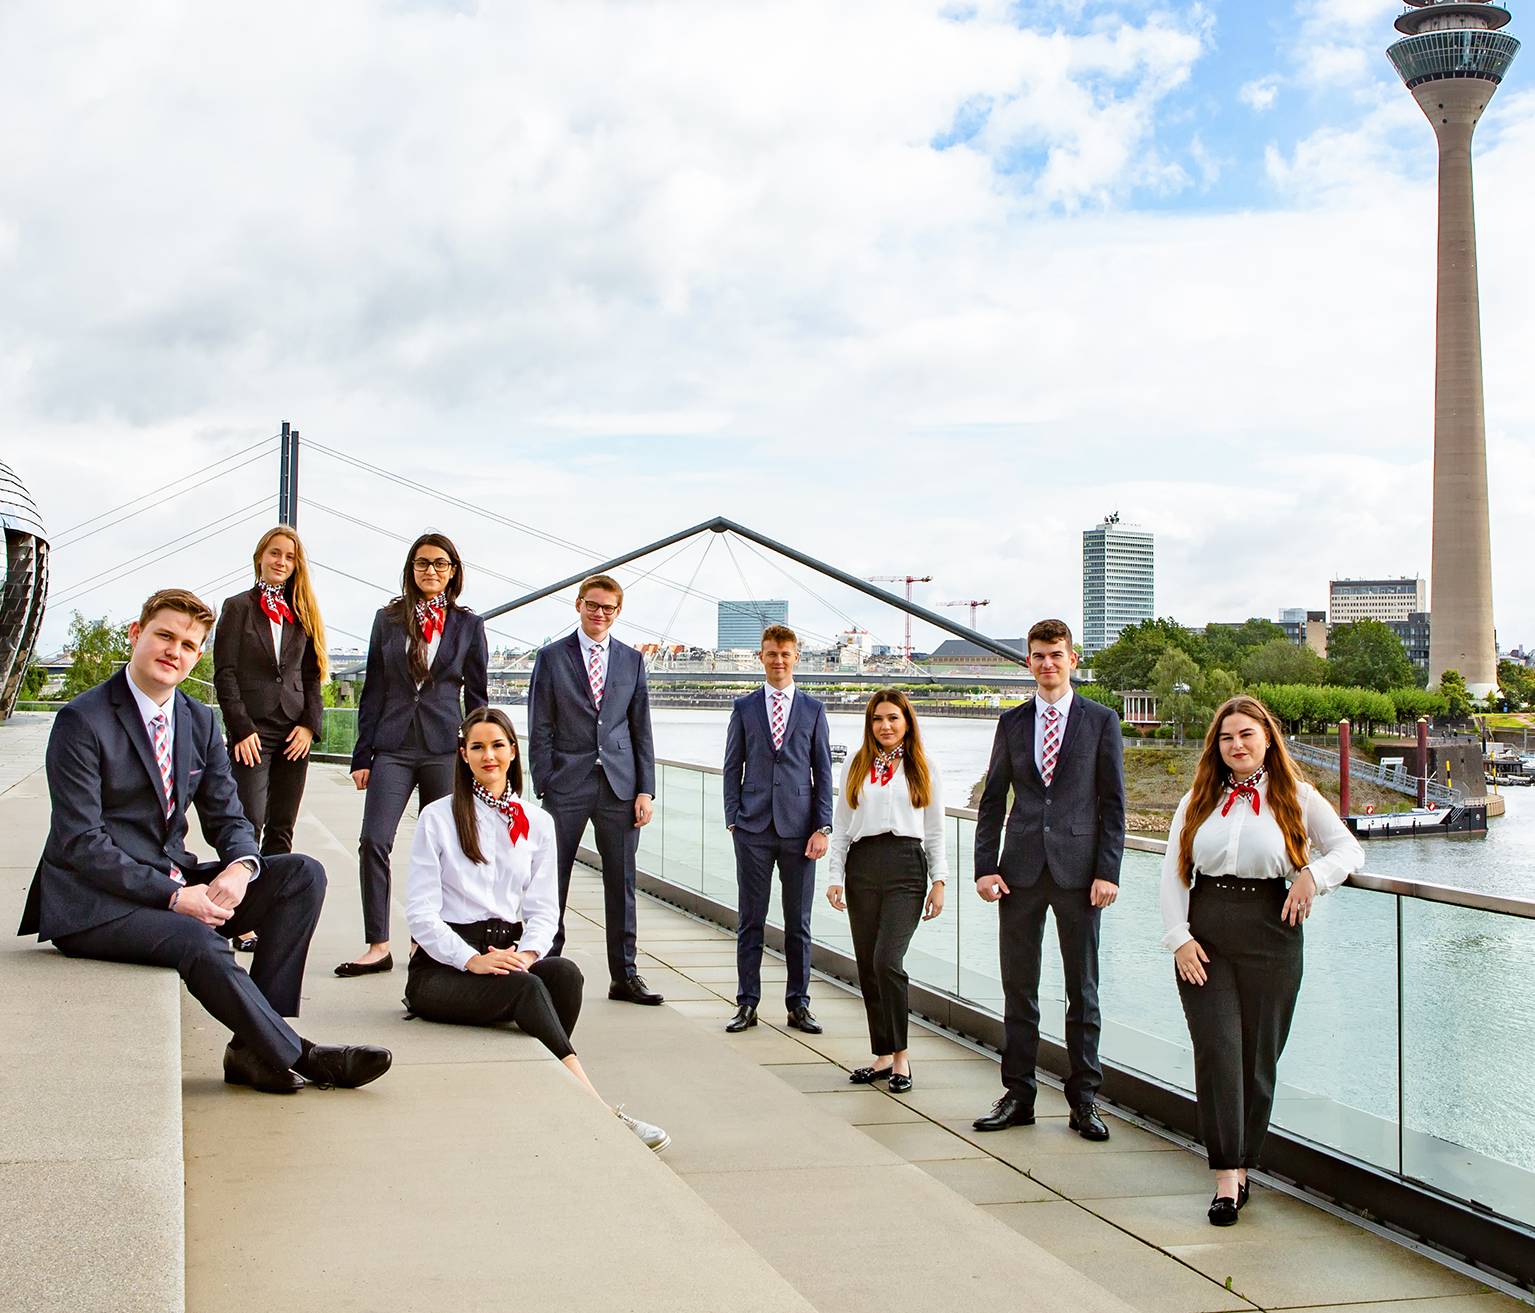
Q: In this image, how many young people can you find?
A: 9